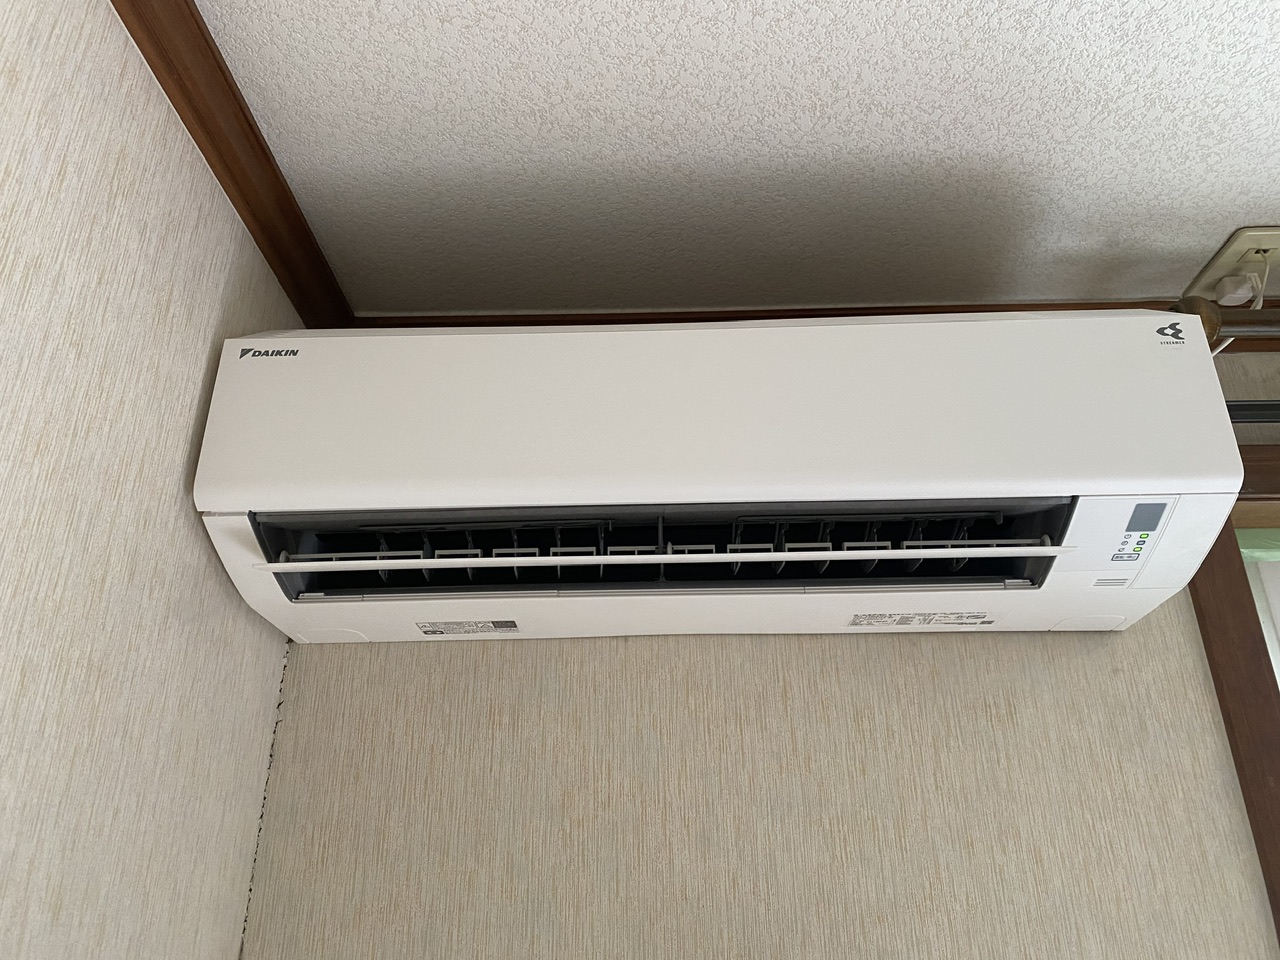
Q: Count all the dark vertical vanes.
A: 12